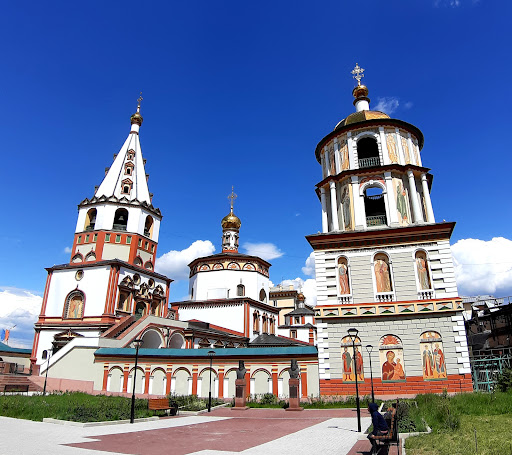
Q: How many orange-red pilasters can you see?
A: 9